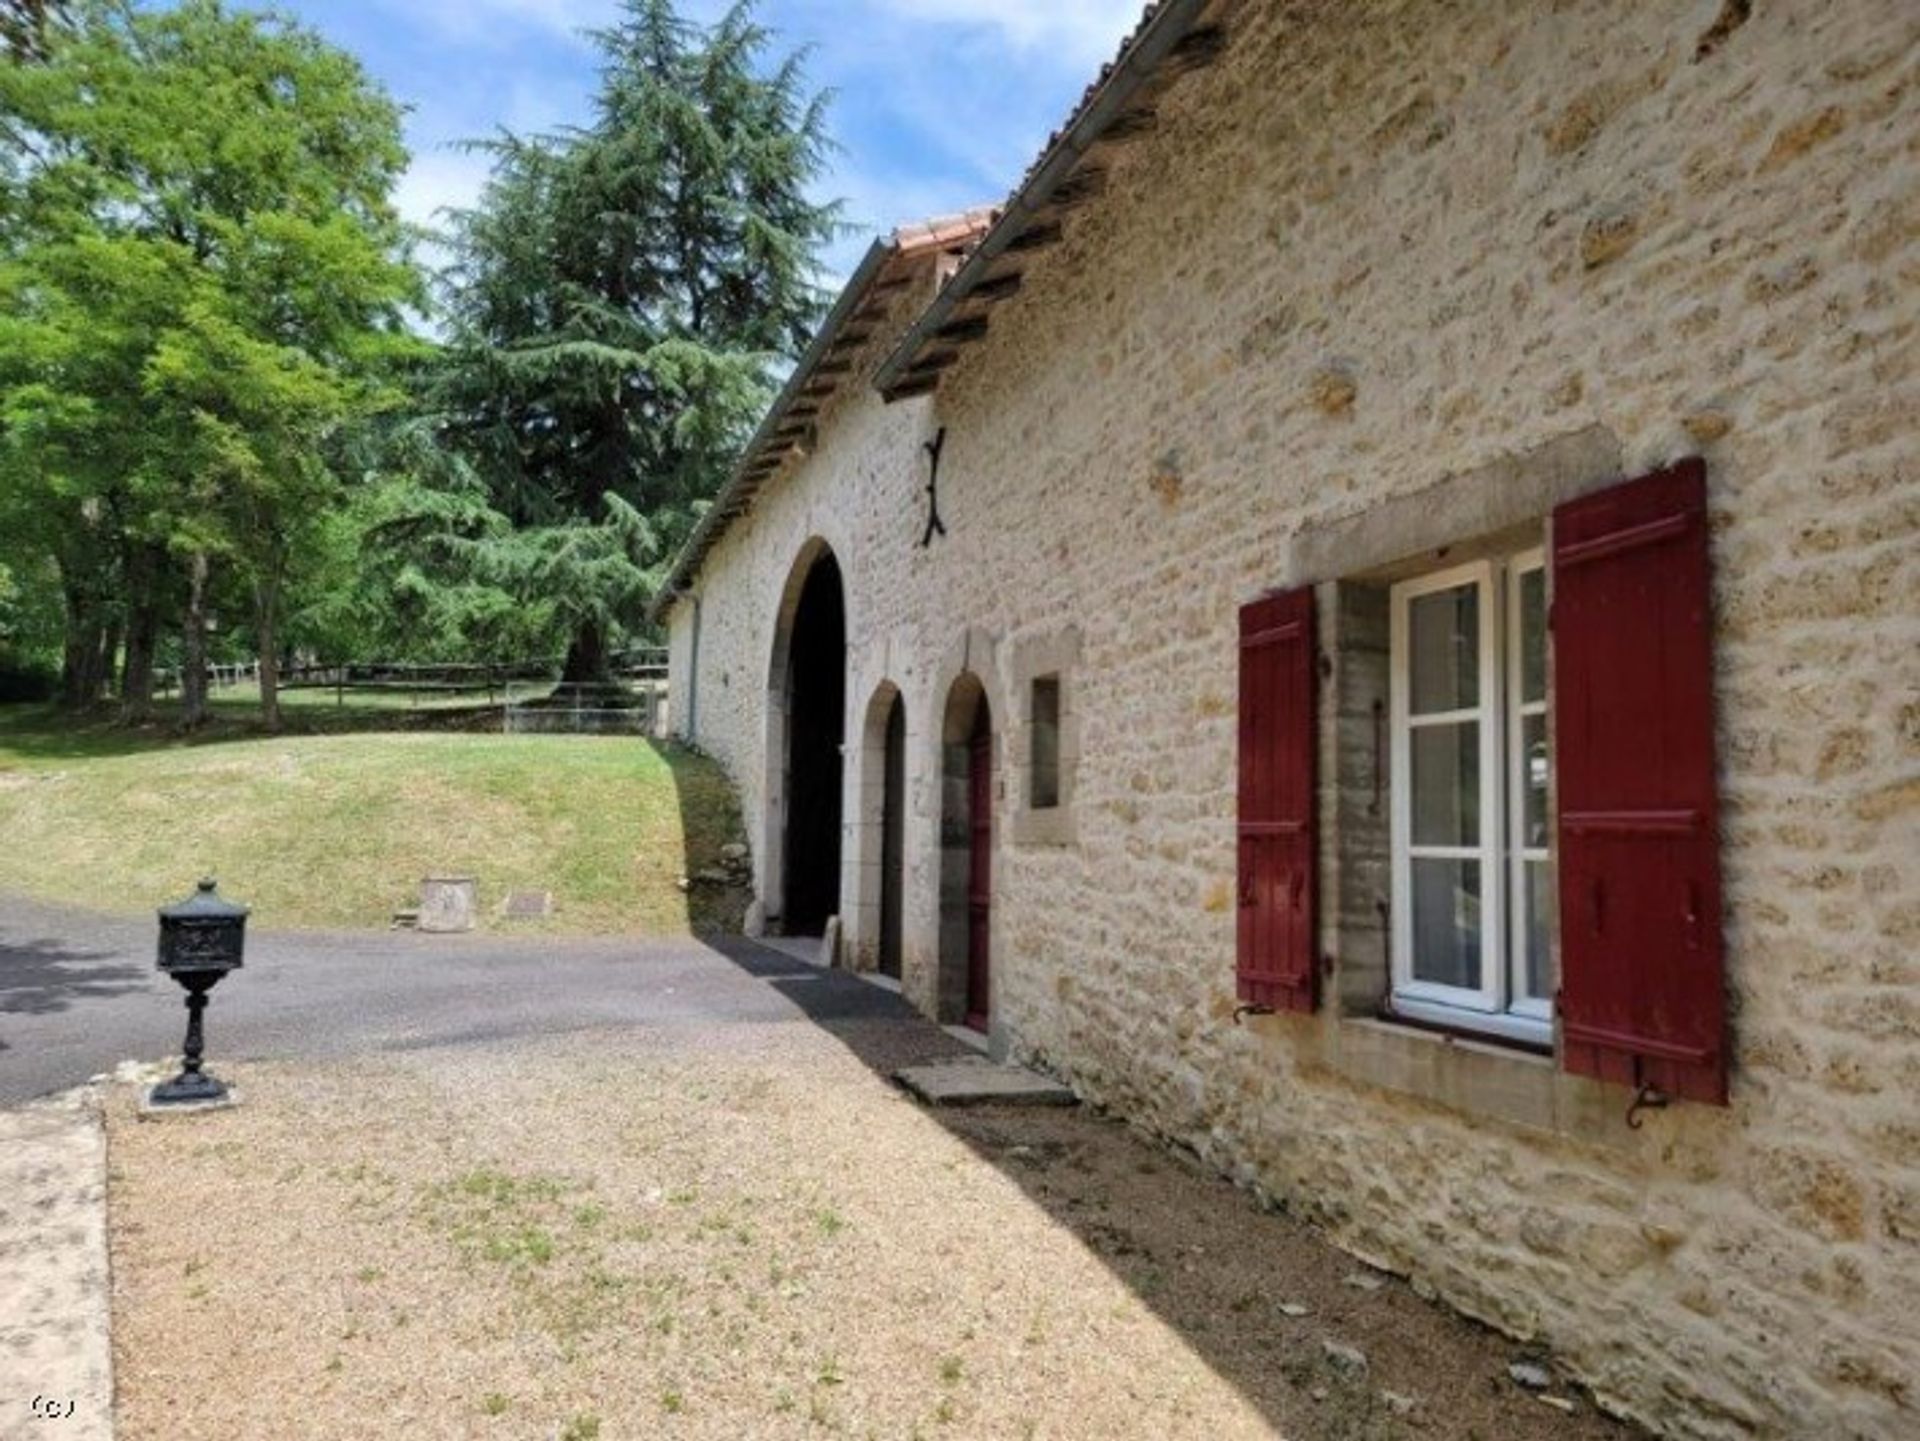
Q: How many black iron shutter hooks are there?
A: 2